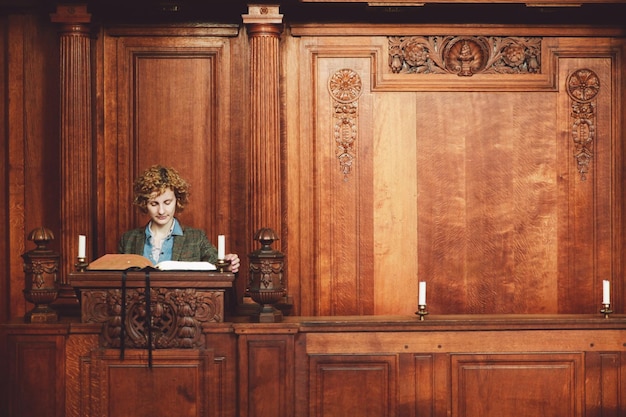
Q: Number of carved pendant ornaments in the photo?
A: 2